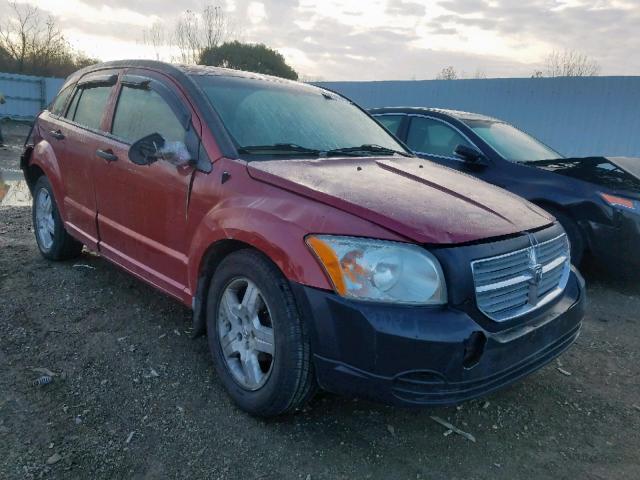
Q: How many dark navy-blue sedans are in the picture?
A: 1